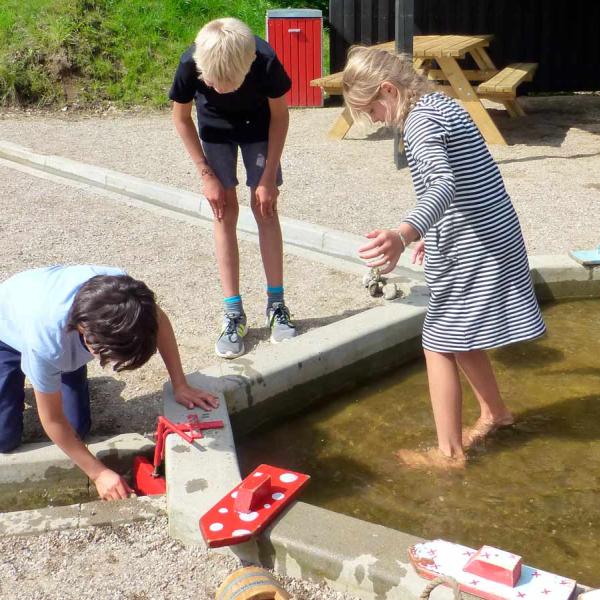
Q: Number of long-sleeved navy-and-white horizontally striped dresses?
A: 1